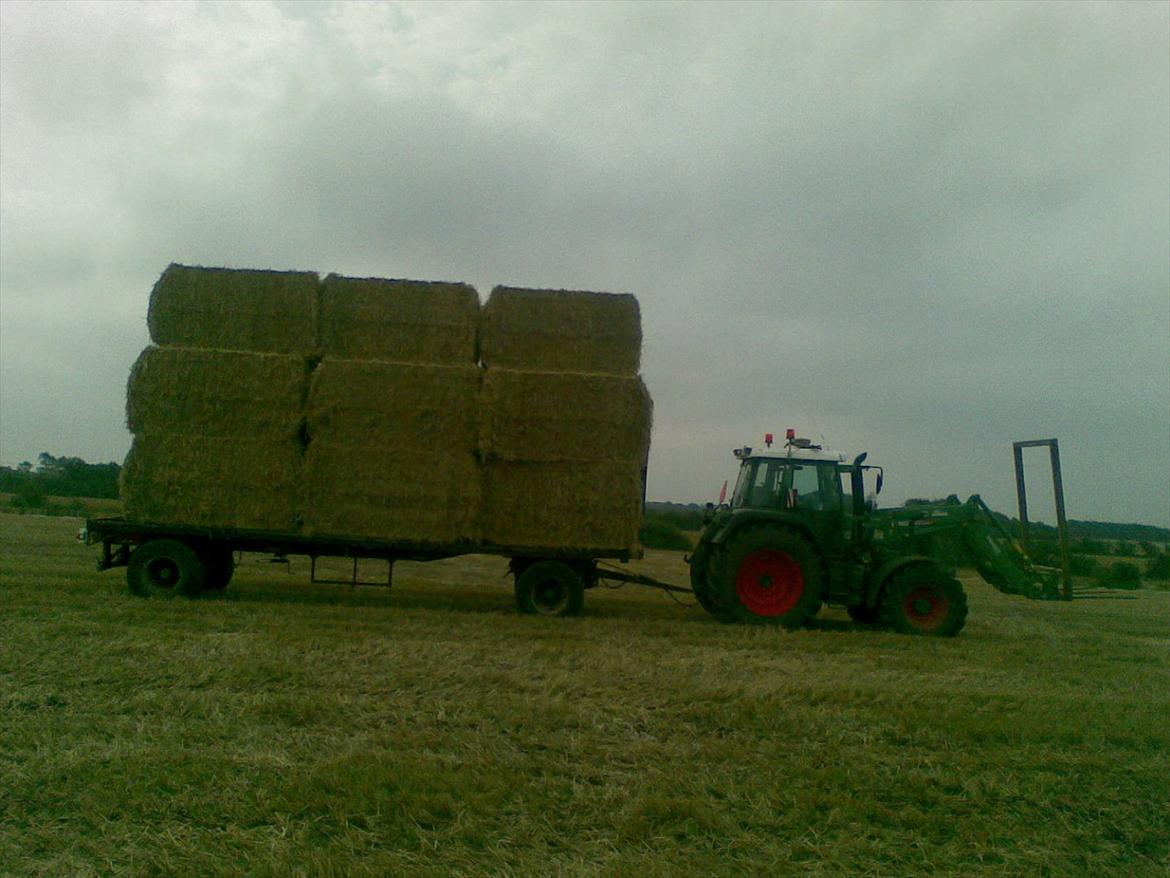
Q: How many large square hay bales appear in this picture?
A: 9